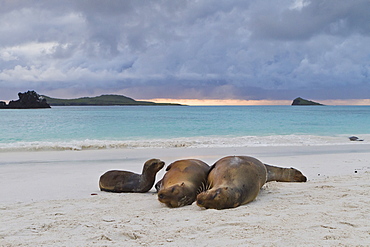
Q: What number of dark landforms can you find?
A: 3